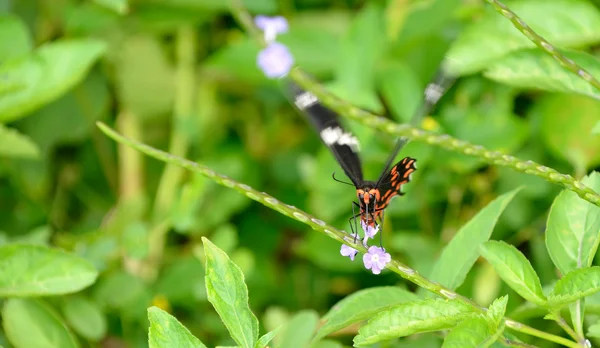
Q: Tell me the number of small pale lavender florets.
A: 5